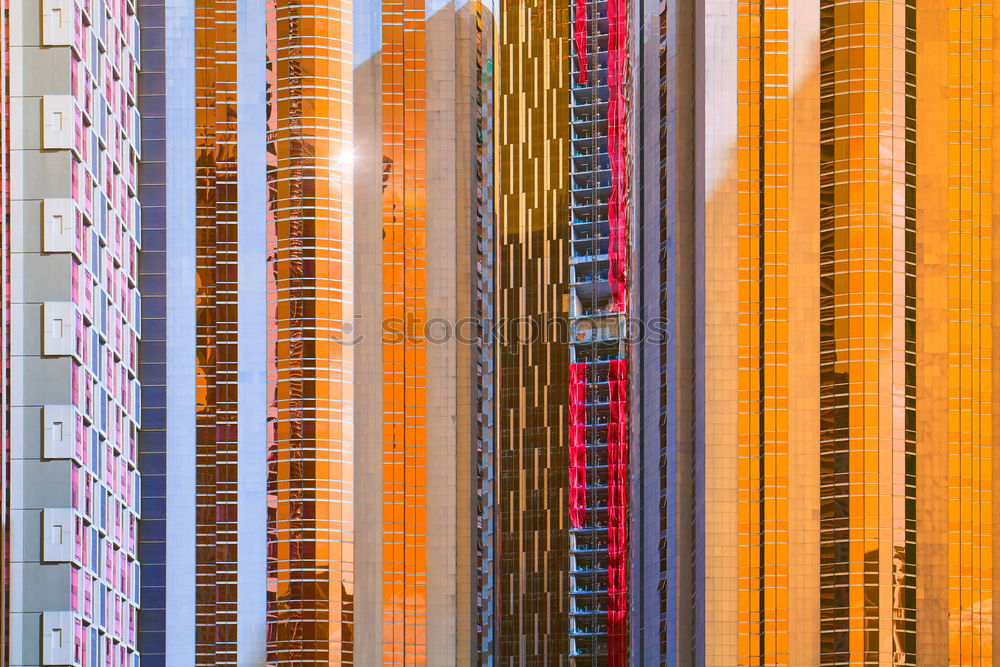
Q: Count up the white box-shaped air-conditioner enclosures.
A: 7